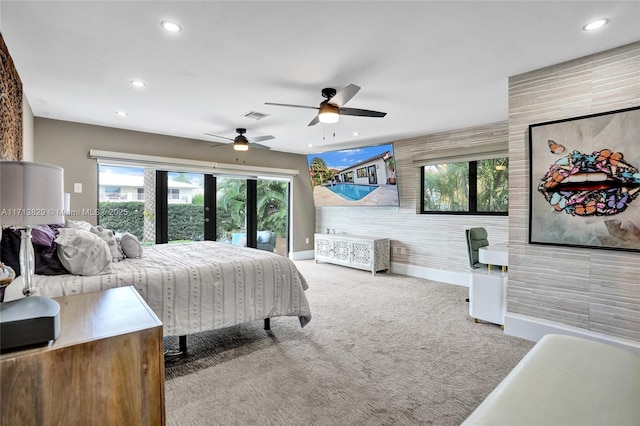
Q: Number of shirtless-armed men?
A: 0